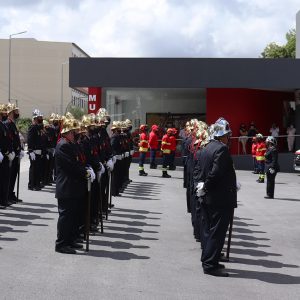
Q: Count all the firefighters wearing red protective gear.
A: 6